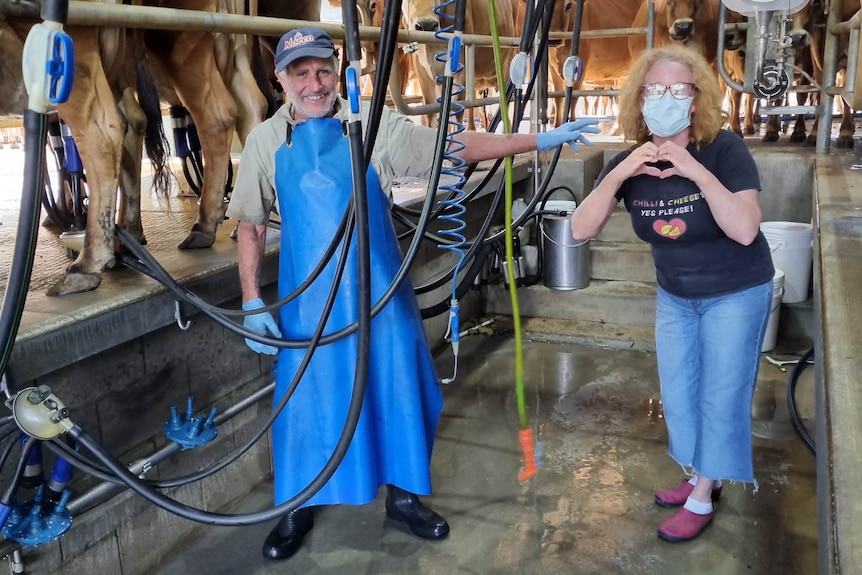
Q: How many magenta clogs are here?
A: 2